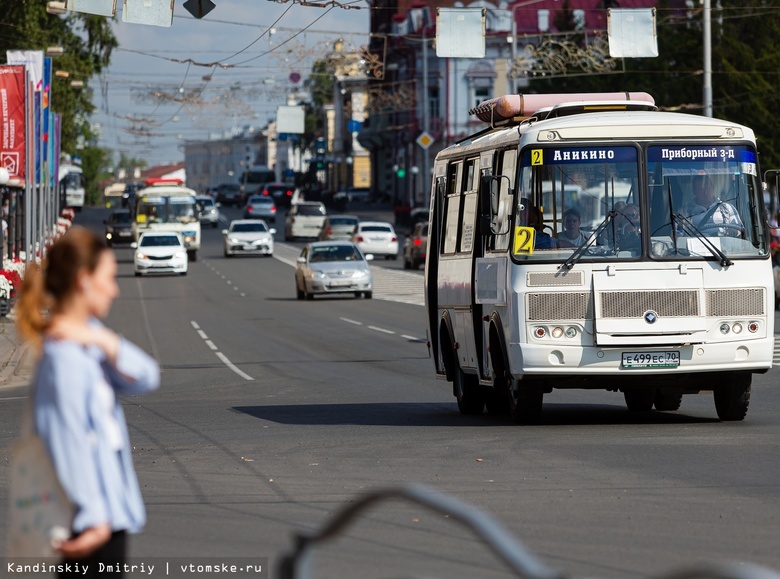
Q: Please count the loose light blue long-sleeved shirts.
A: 1